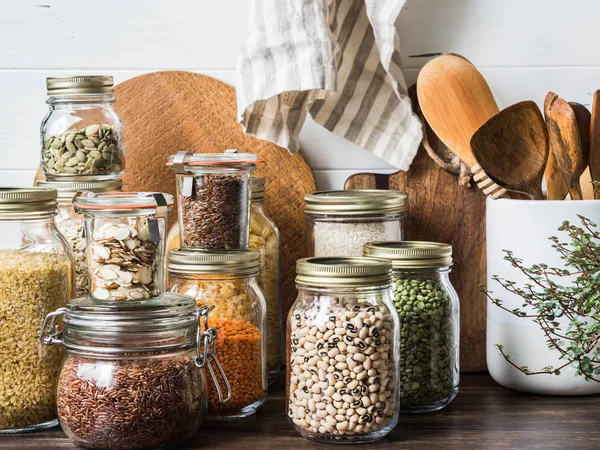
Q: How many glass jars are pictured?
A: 11